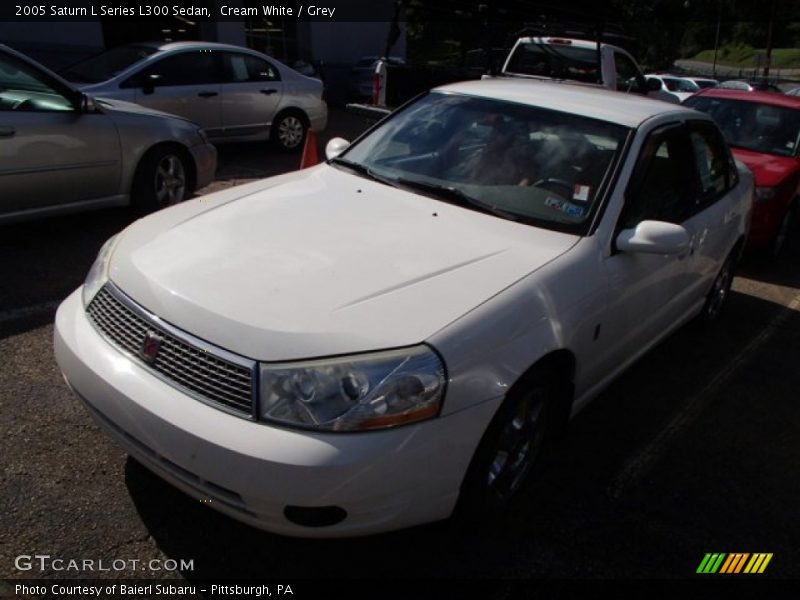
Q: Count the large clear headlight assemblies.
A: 2